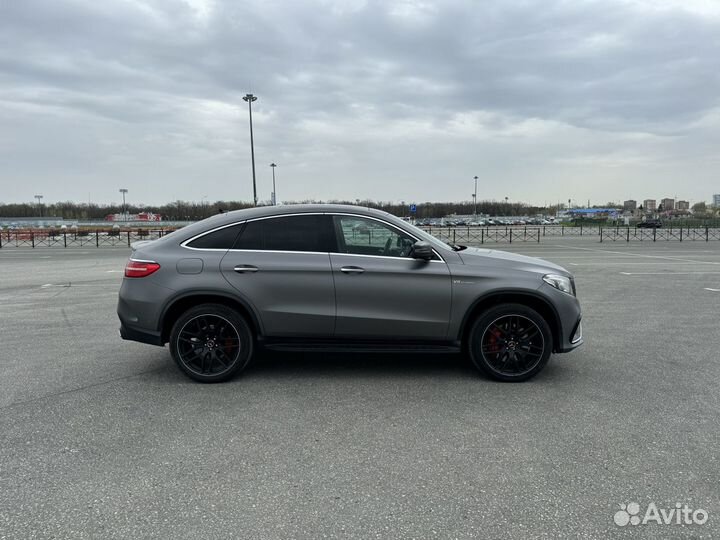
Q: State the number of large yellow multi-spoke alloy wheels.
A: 0